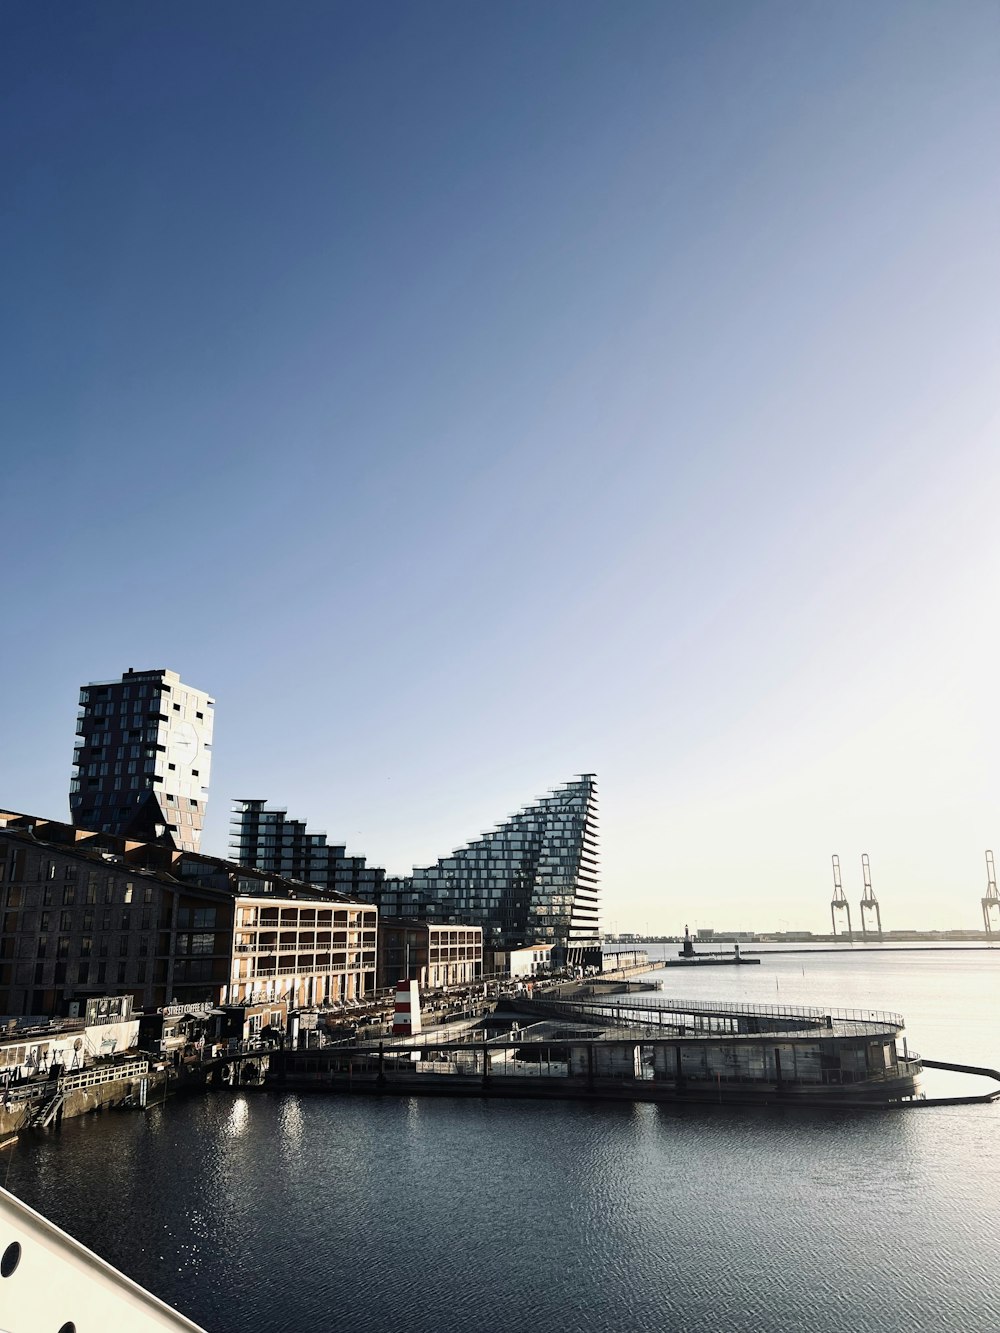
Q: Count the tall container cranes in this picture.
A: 3